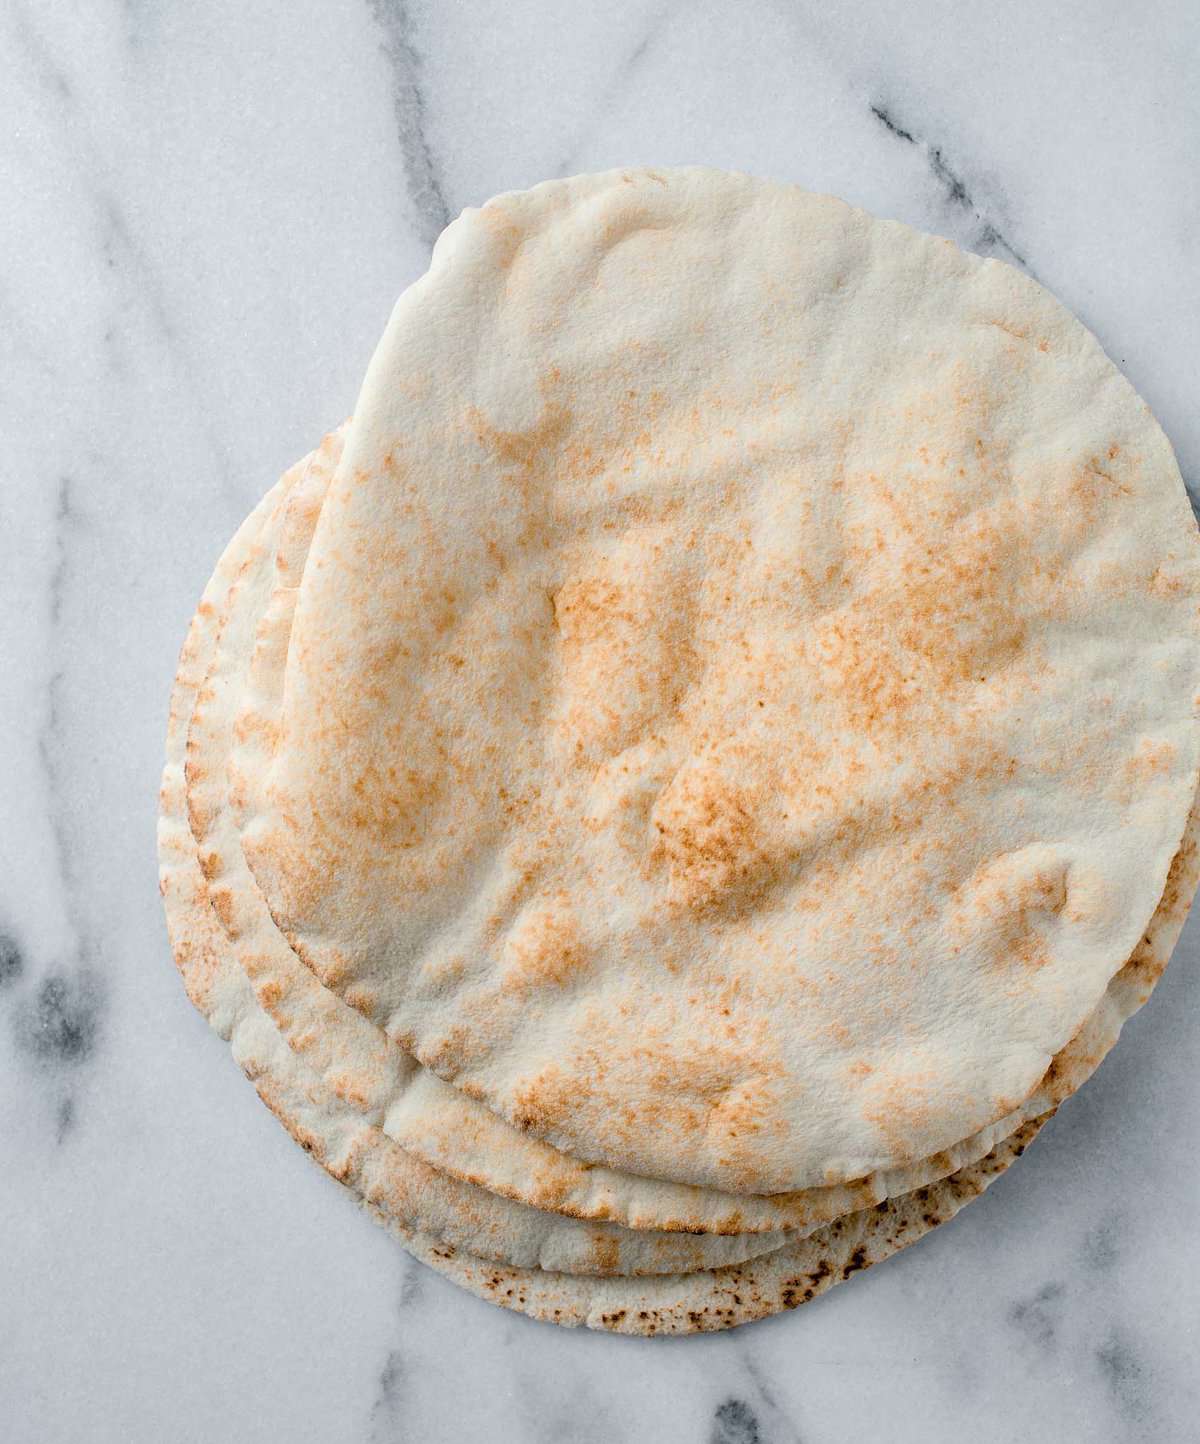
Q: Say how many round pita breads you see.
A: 4